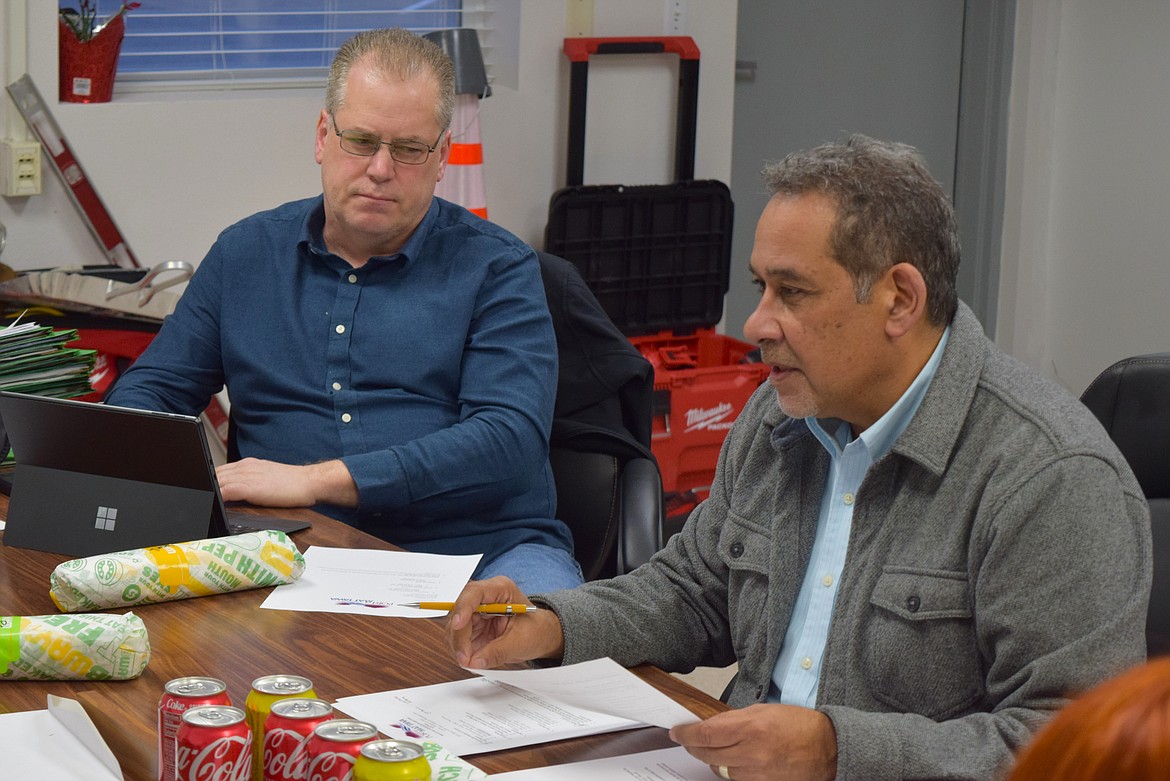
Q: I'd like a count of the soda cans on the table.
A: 6